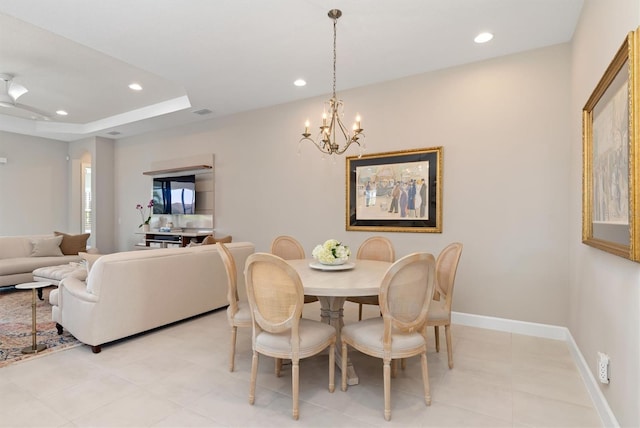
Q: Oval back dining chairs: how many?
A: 6